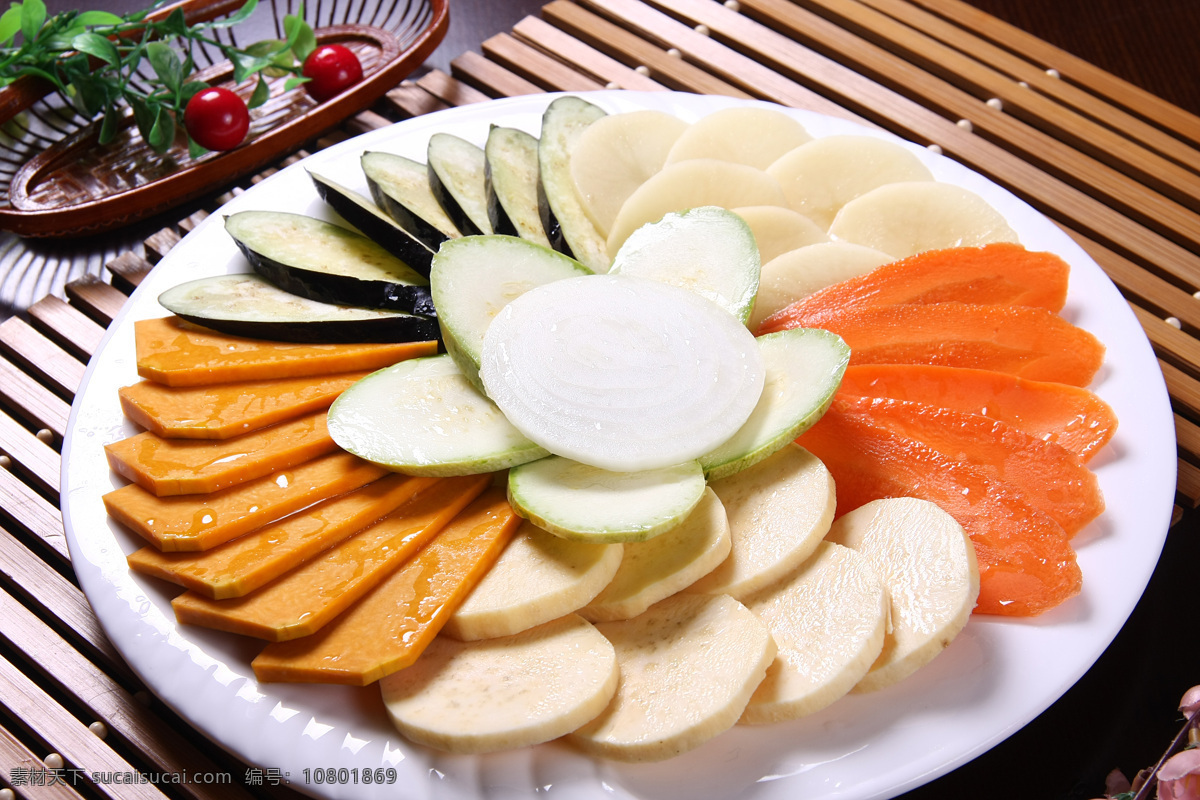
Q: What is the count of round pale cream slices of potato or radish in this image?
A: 14